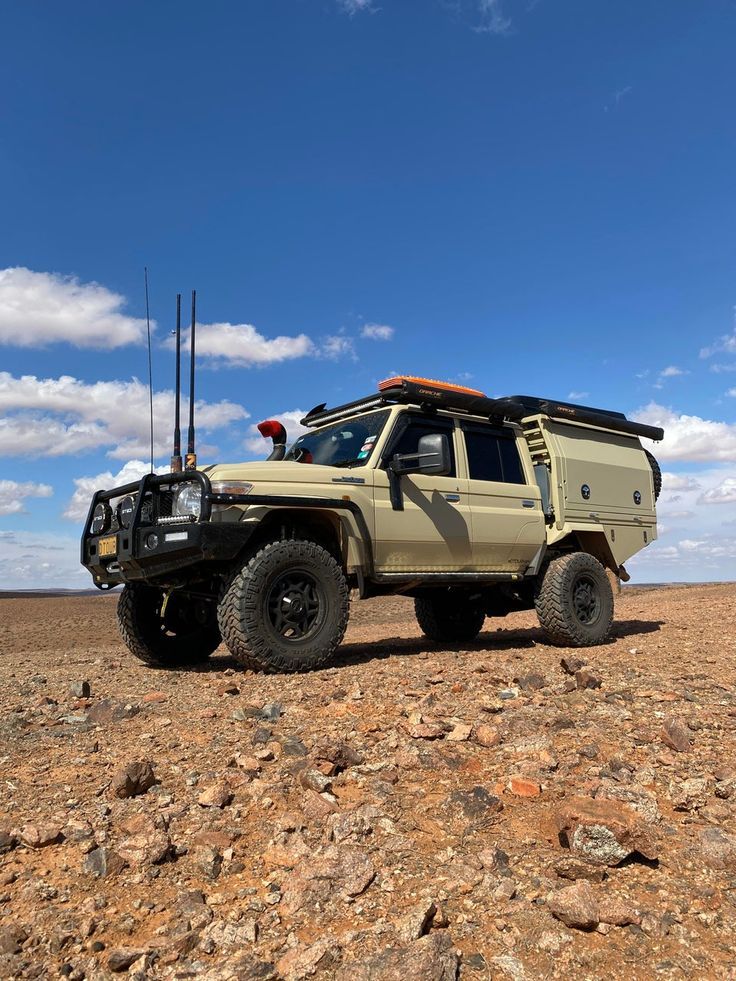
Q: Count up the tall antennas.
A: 3